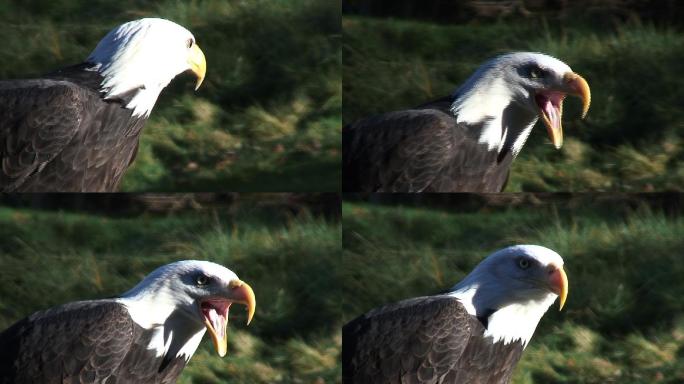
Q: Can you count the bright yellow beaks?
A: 4